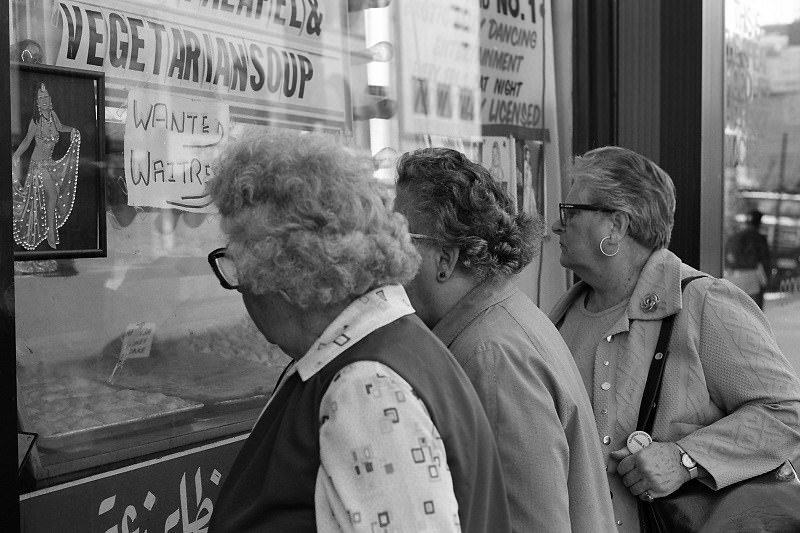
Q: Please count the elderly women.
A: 3